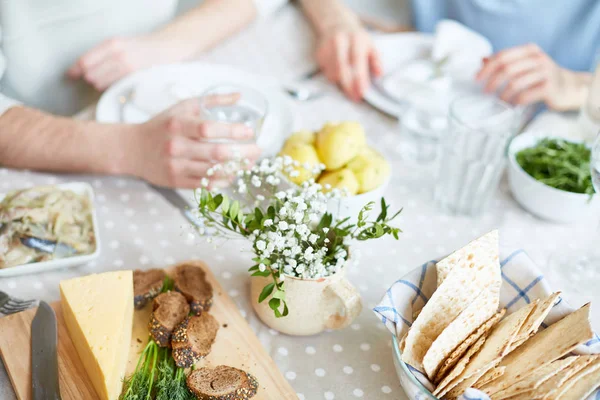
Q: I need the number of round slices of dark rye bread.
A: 5